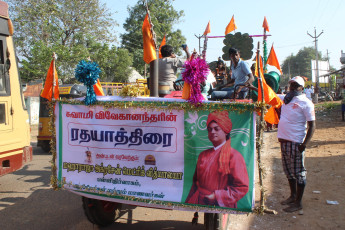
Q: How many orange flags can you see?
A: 10